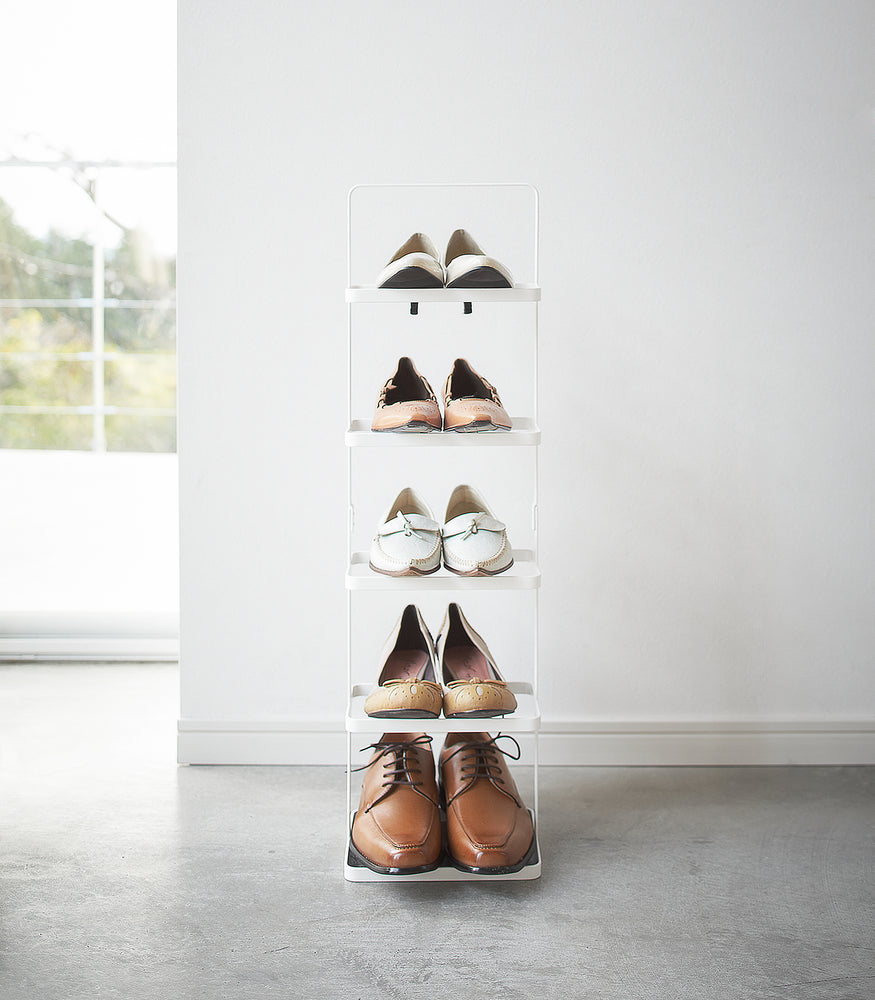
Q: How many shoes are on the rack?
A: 10